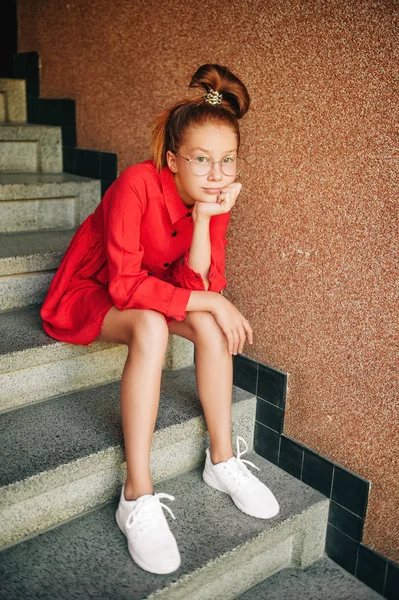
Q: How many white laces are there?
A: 2